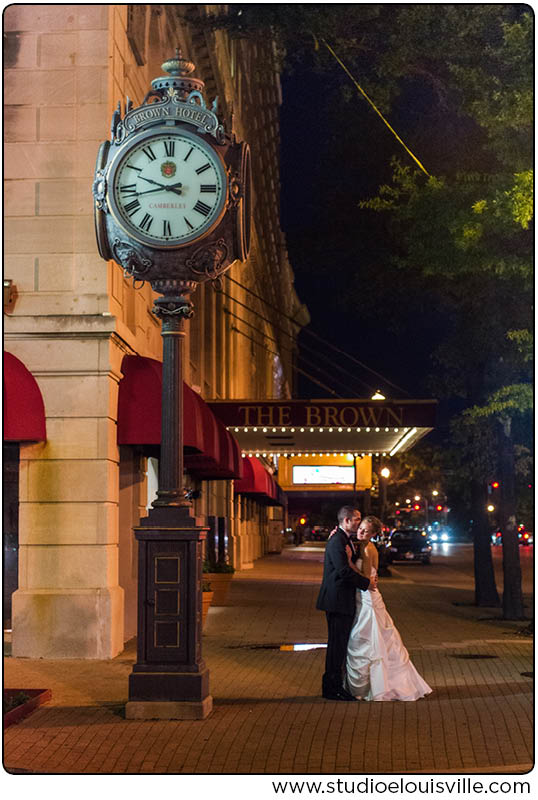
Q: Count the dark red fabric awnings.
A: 3